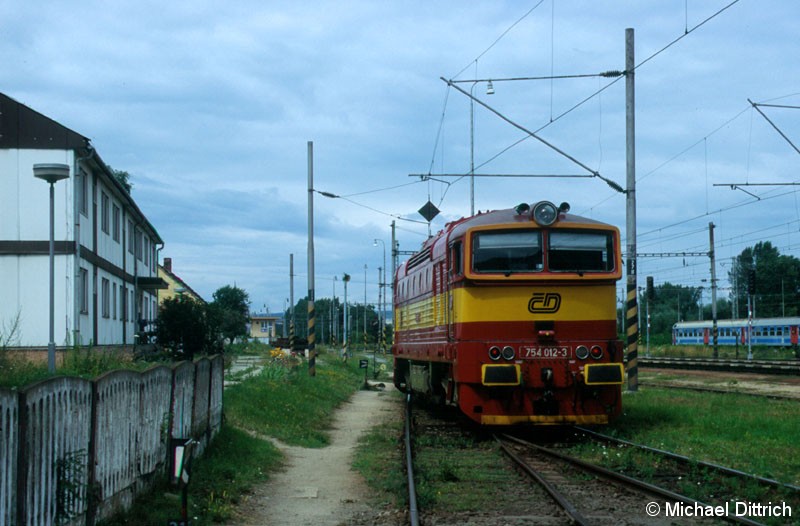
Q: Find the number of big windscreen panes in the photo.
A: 2